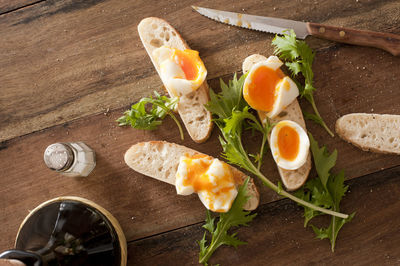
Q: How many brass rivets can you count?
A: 2